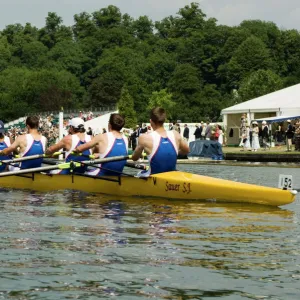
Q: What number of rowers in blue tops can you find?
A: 5